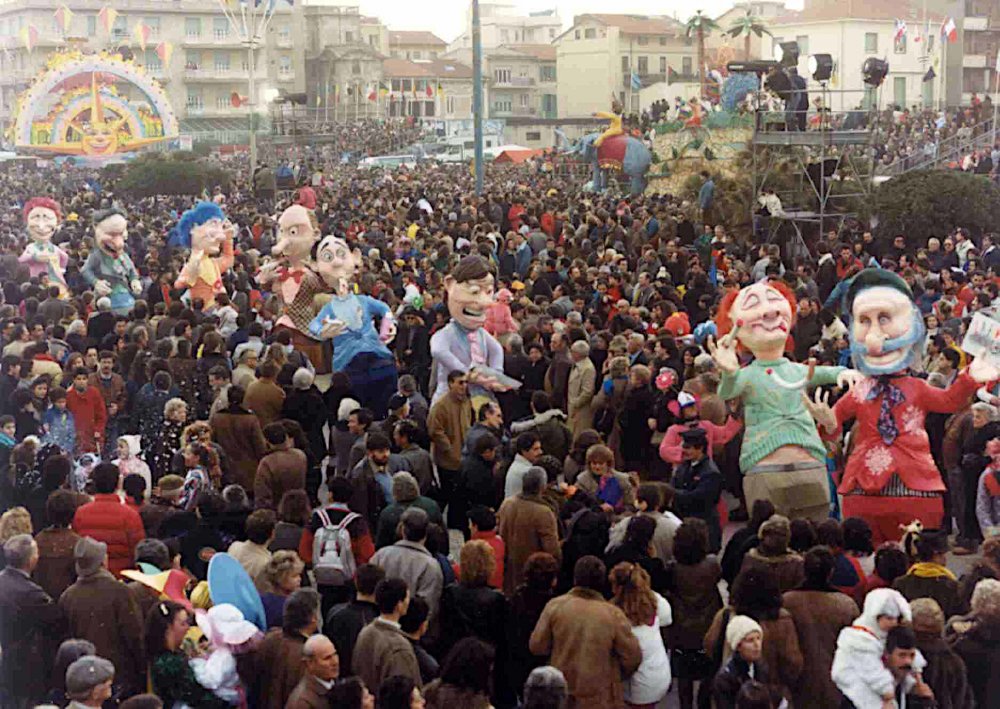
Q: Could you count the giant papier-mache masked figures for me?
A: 8